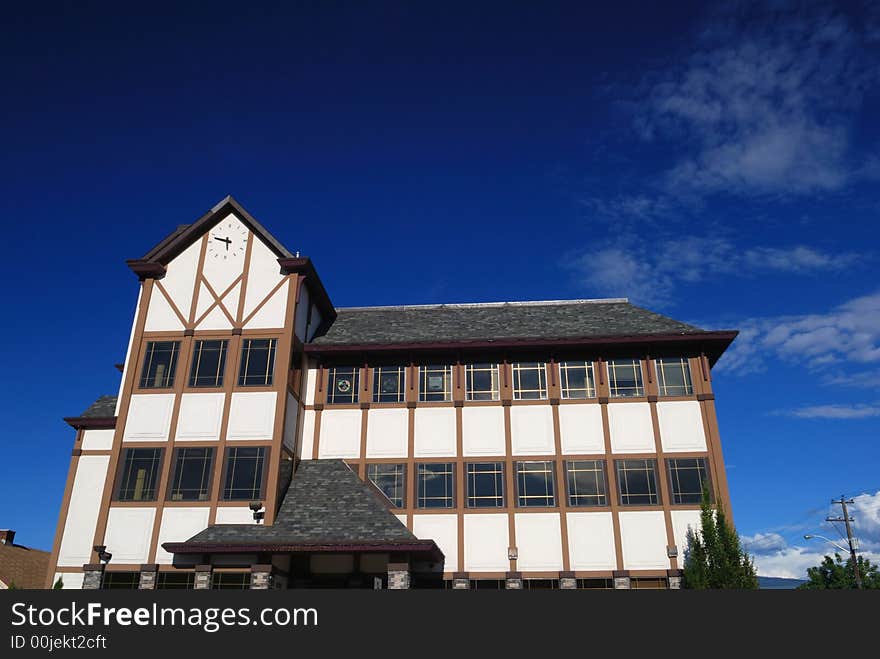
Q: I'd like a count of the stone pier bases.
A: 10